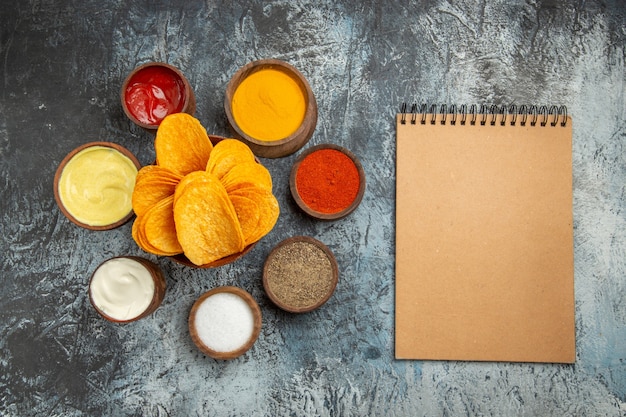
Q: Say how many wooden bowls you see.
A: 8